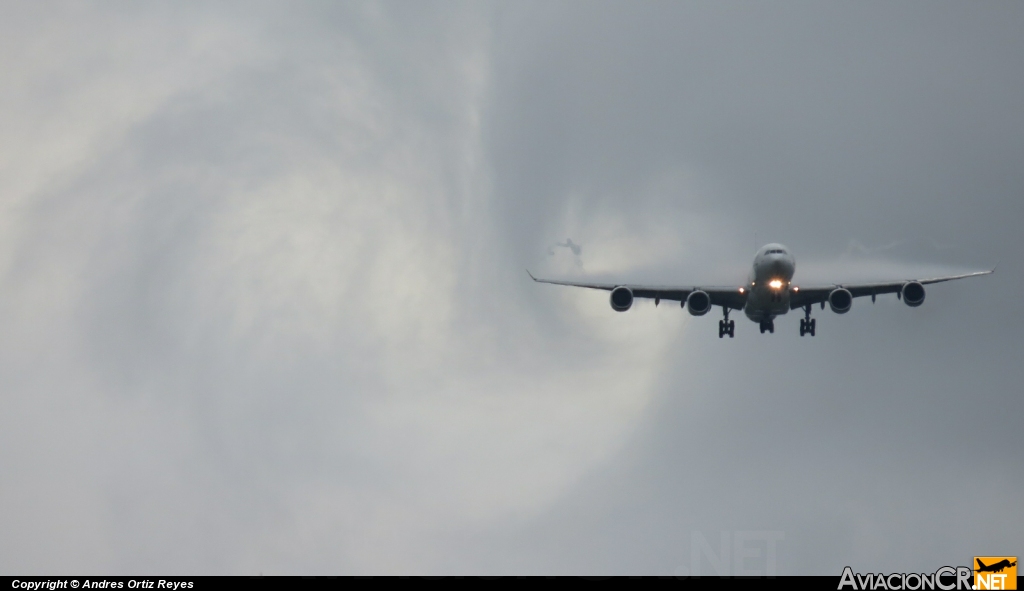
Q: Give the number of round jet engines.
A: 4